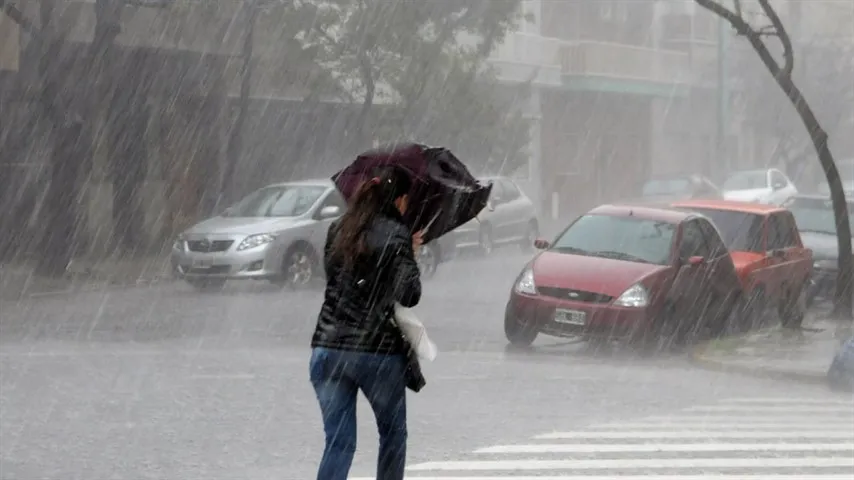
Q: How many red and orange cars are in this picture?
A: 2